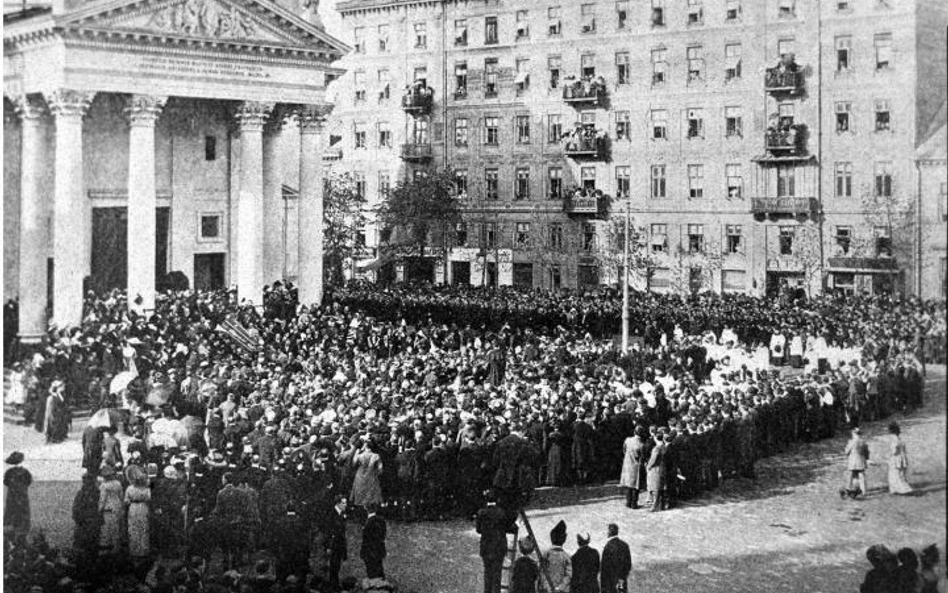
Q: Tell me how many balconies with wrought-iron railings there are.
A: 8